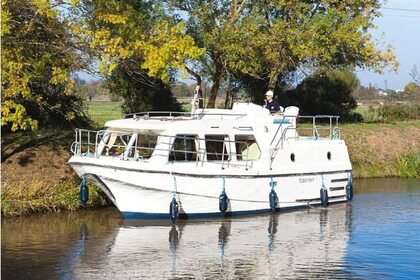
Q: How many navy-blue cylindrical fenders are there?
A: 6